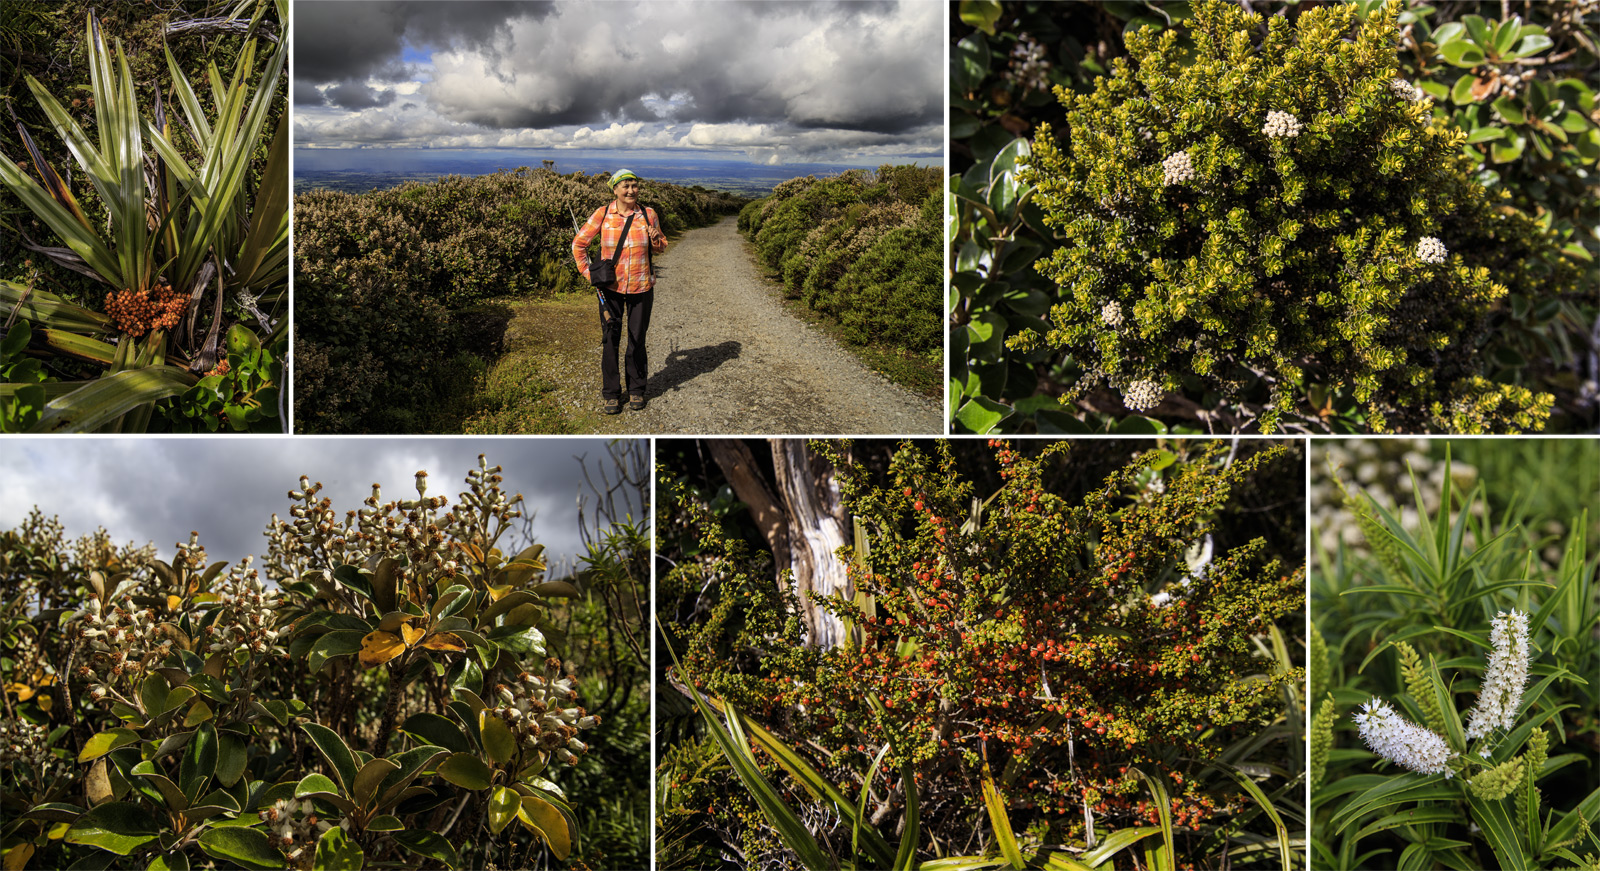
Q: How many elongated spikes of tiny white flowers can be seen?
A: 2